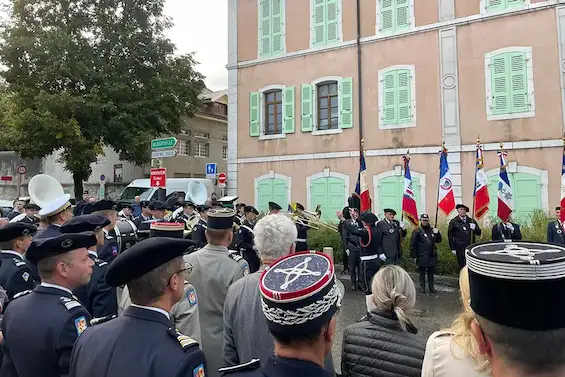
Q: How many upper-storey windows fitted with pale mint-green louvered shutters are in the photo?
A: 8